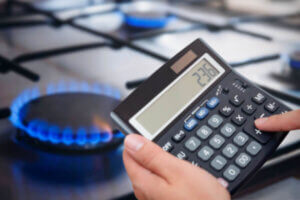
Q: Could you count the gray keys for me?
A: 12